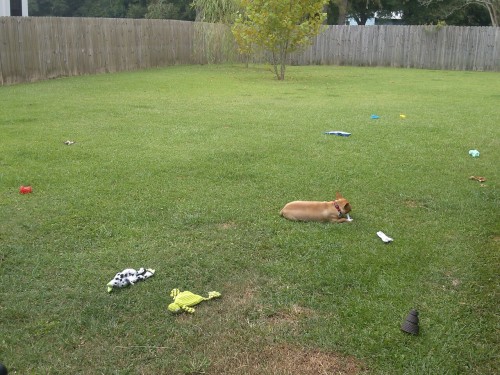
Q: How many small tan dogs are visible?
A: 1